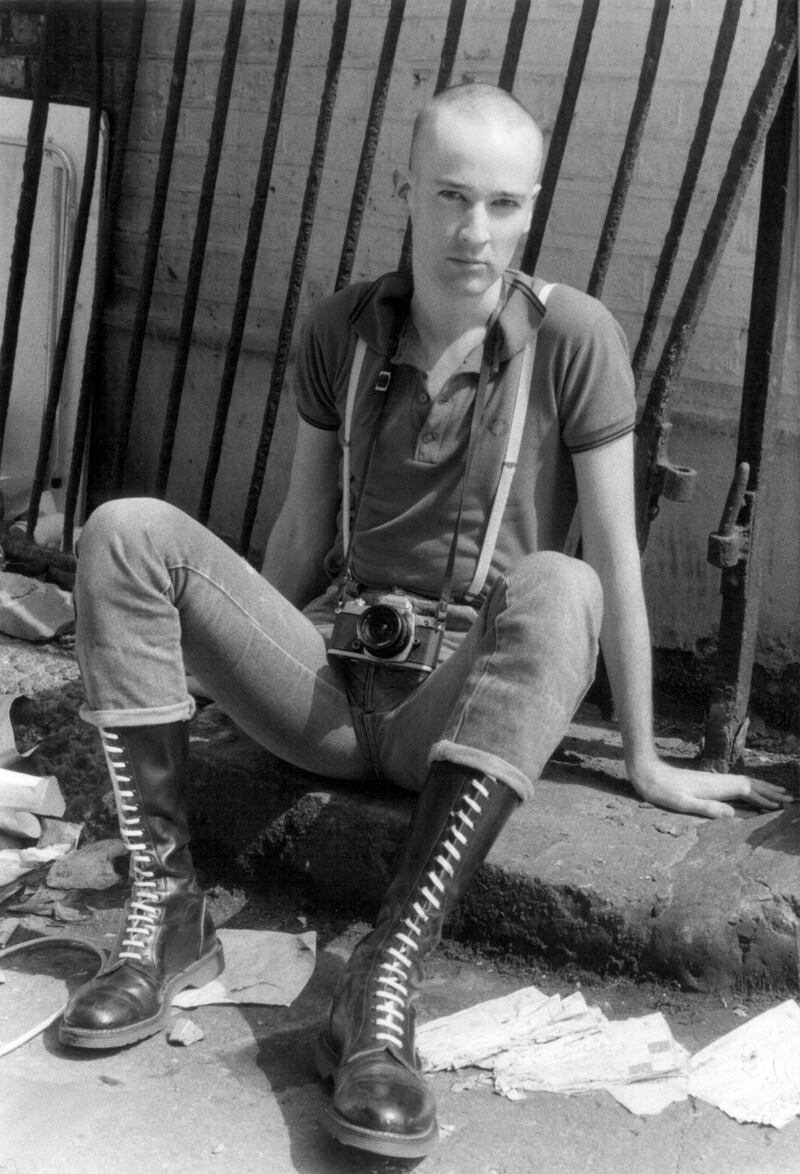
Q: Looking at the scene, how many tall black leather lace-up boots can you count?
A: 2